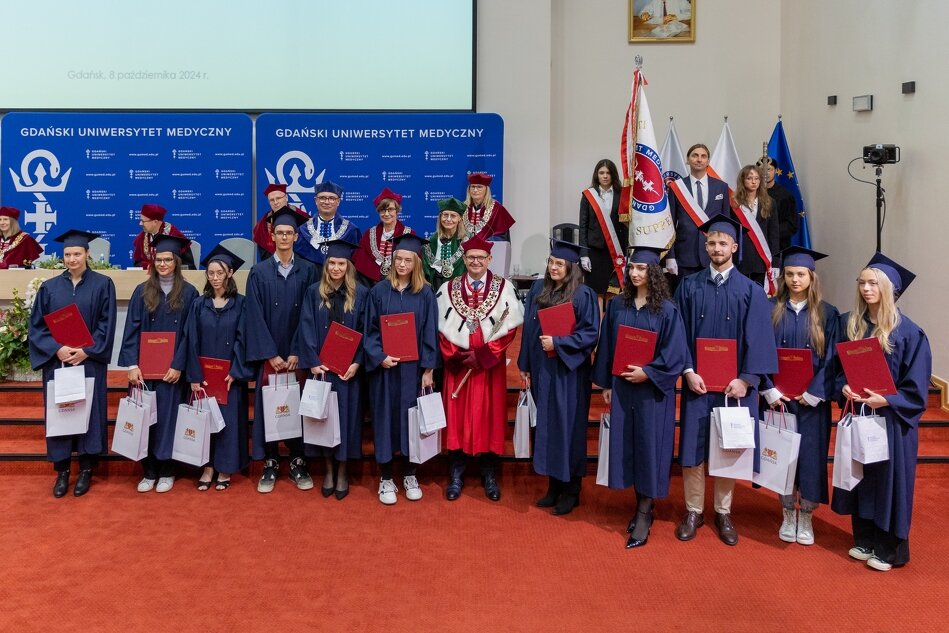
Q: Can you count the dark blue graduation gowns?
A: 11